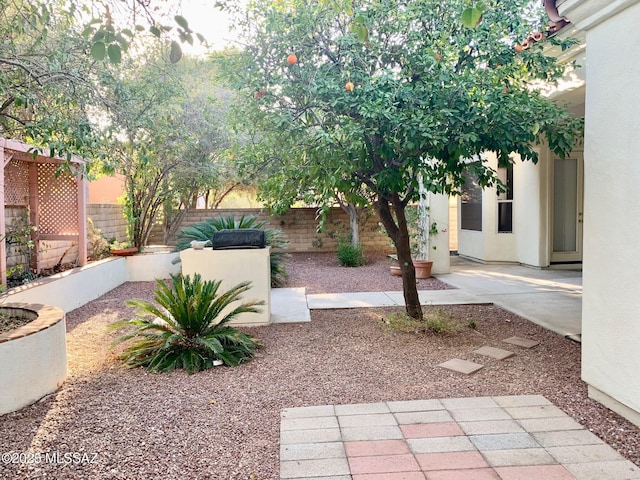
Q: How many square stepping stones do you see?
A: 3